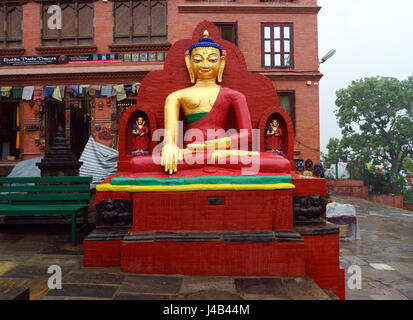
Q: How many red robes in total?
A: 3